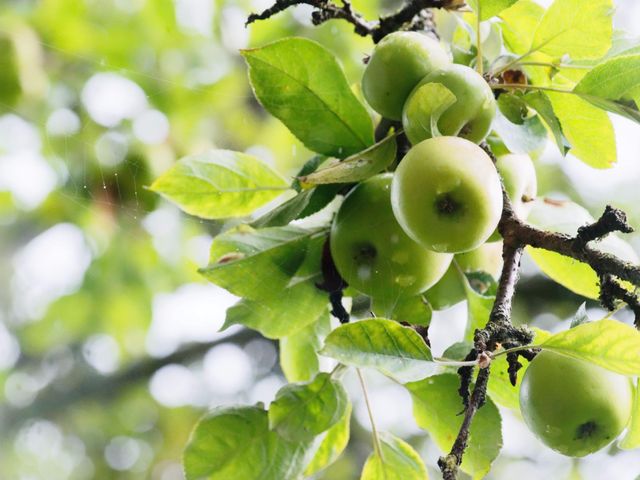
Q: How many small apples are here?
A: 7